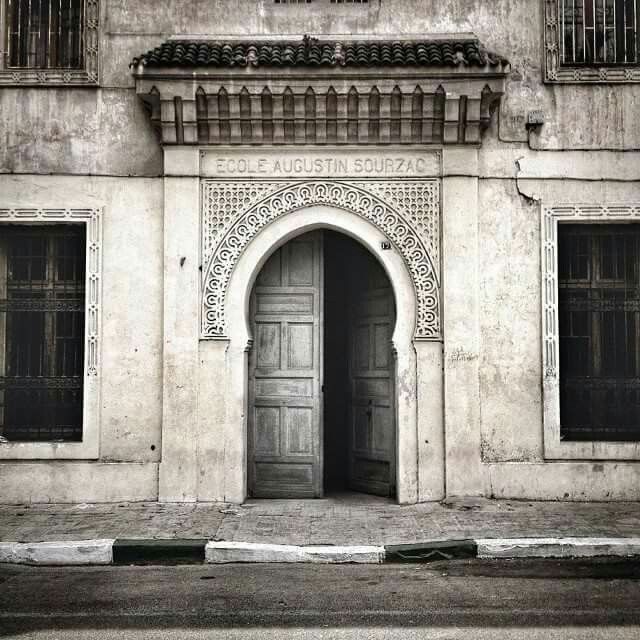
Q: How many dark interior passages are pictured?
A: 1